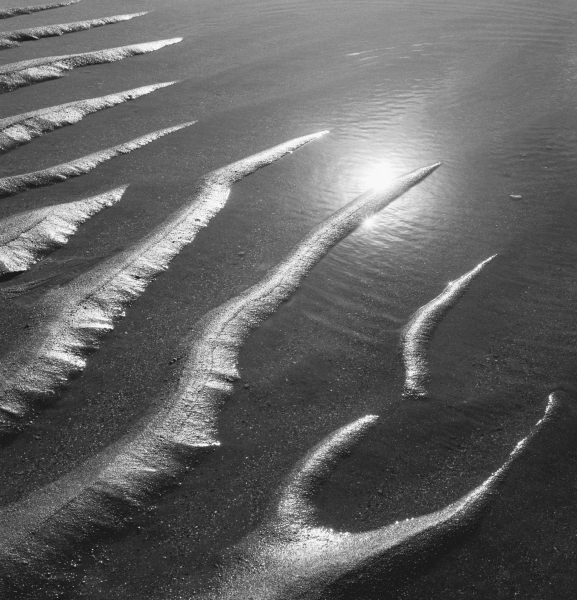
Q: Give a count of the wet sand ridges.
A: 10